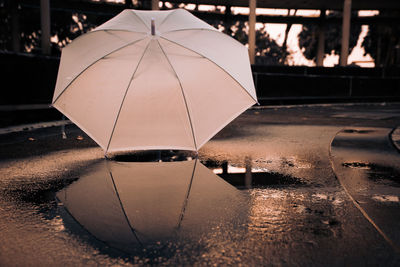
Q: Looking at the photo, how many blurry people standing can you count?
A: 0